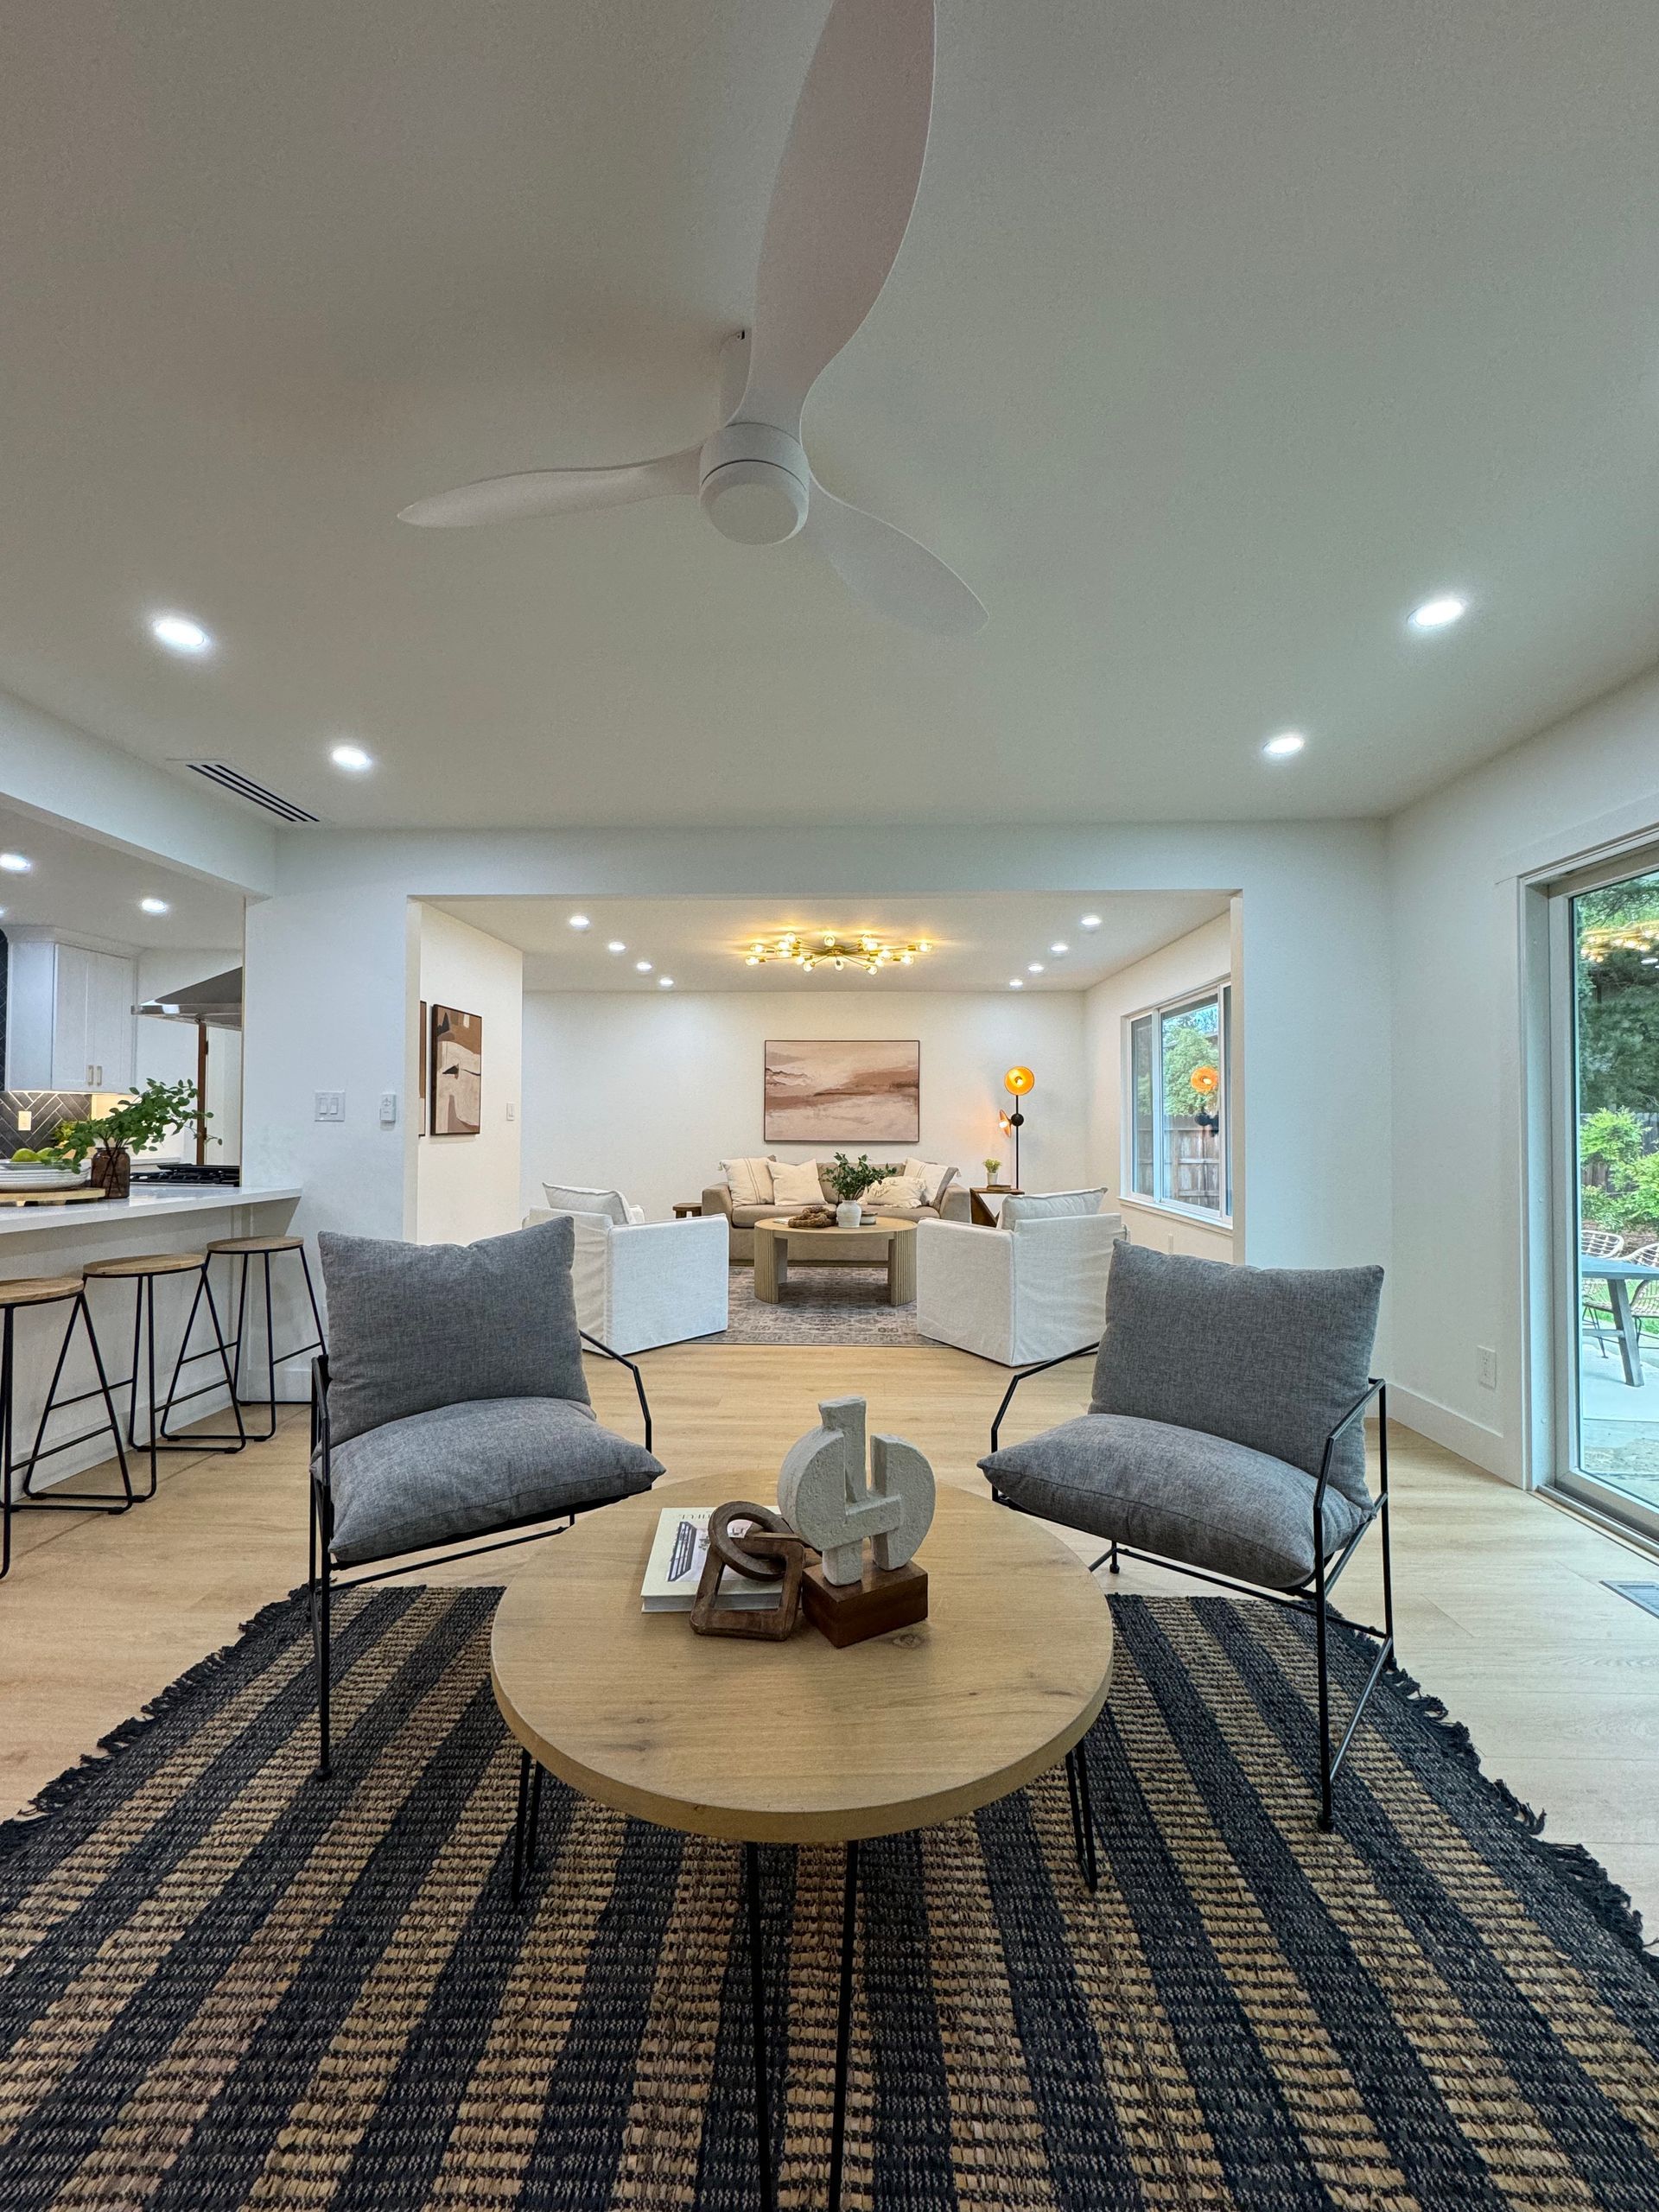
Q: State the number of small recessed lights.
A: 14